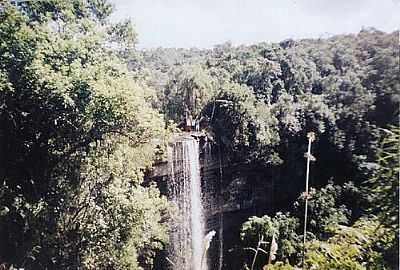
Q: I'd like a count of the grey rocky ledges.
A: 1